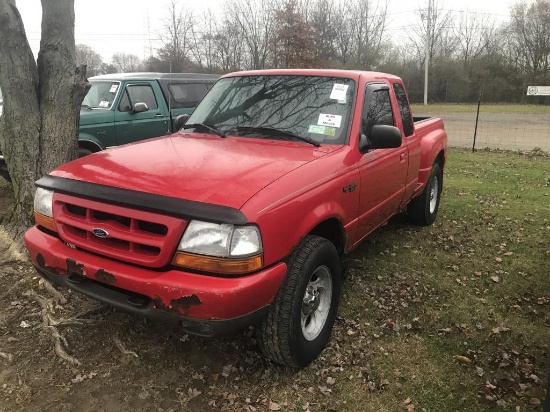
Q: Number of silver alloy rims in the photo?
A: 2